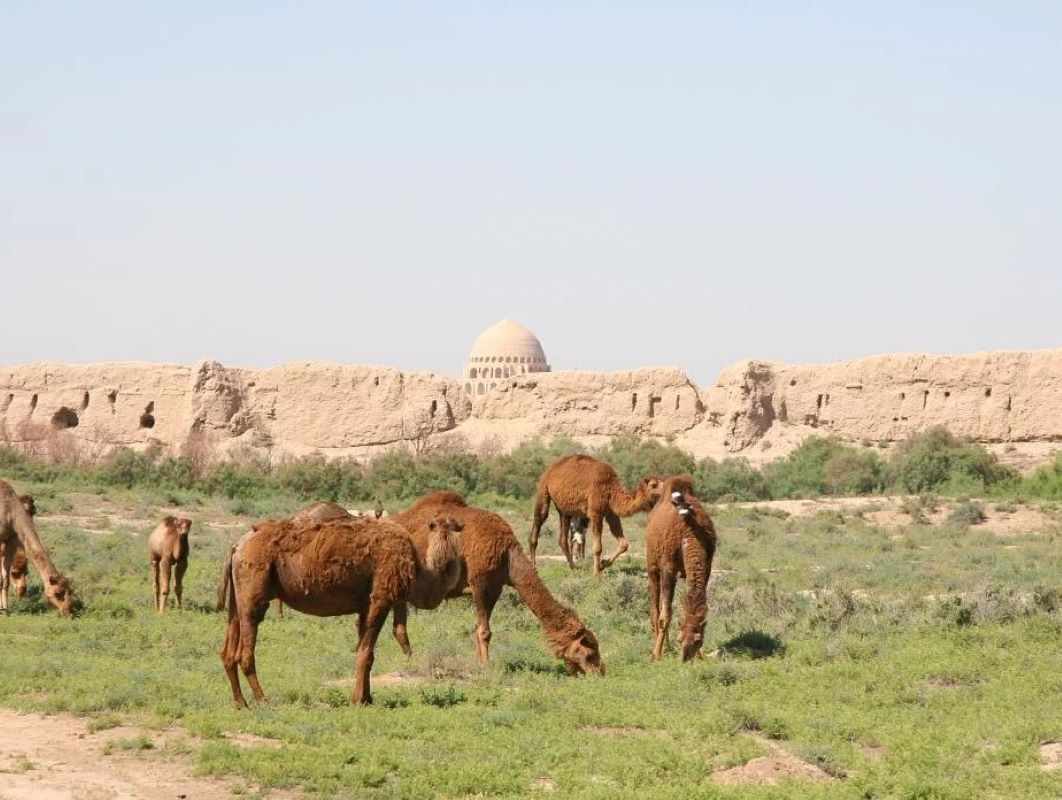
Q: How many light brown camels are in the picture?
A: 2